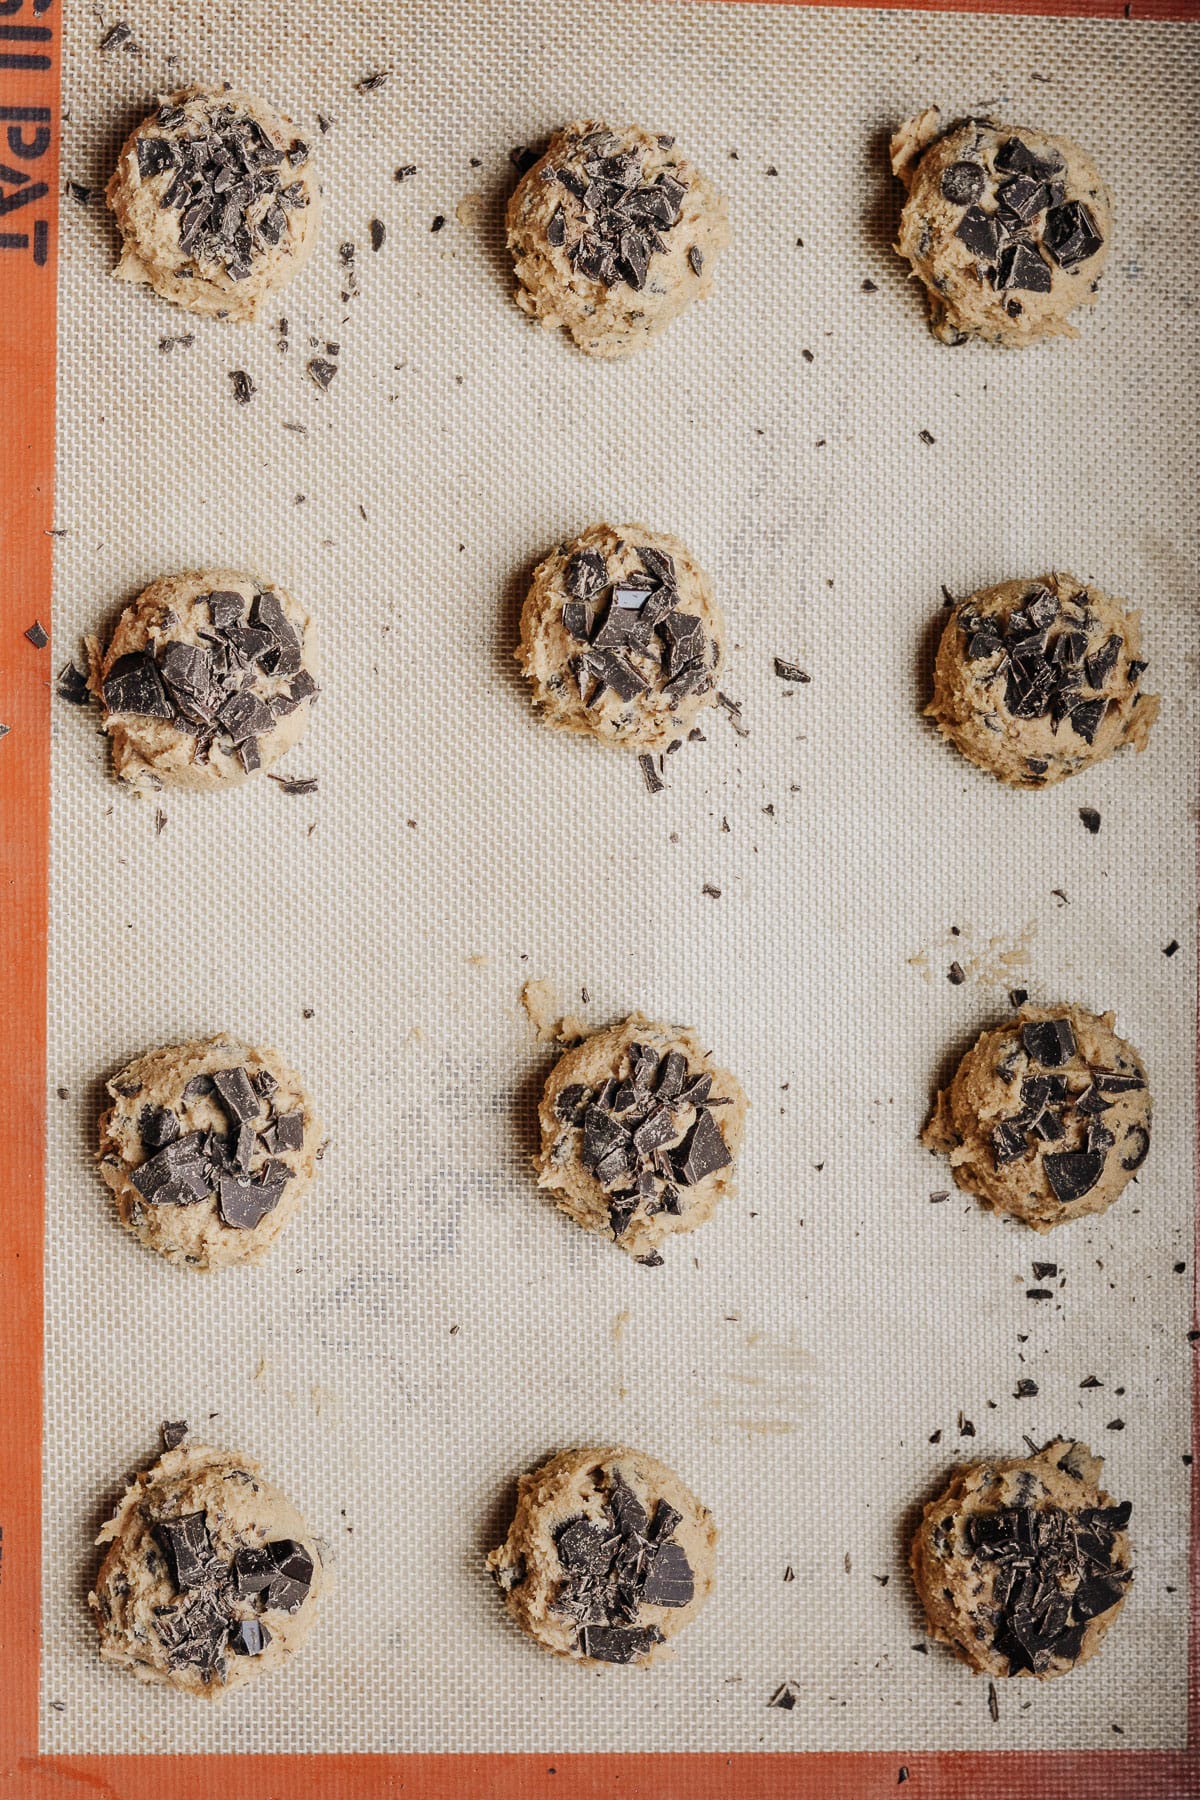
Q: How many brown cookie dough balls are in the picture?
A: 12